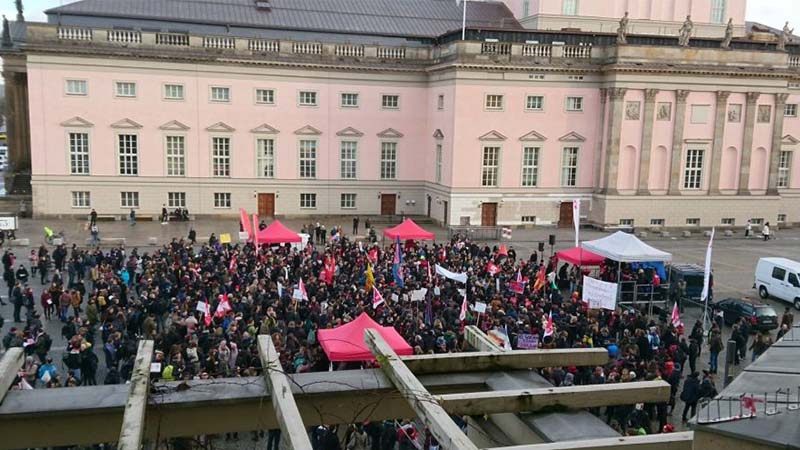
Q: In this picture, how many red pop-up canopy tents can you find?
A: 4